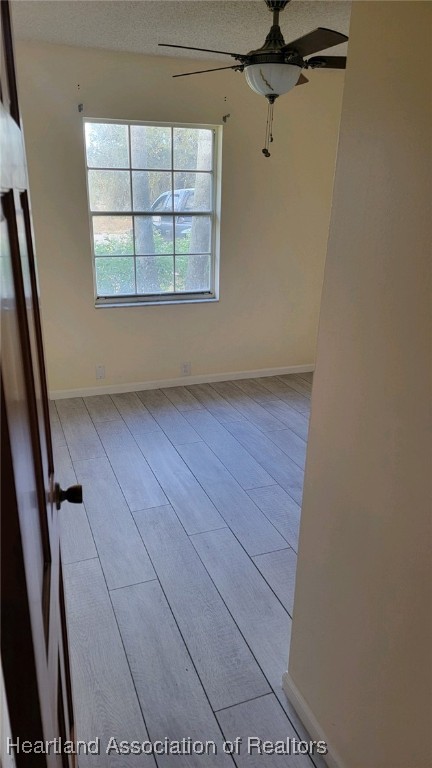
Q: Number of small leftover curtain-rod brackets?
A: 2